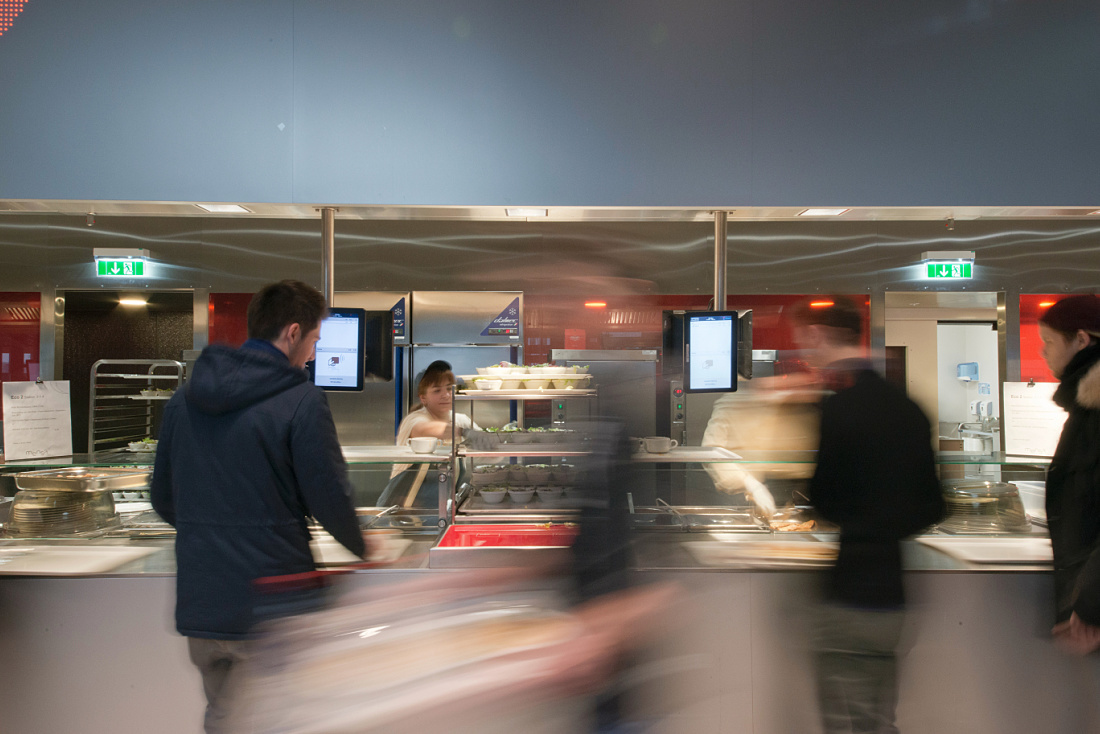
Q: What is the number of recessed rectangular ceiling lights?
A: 3